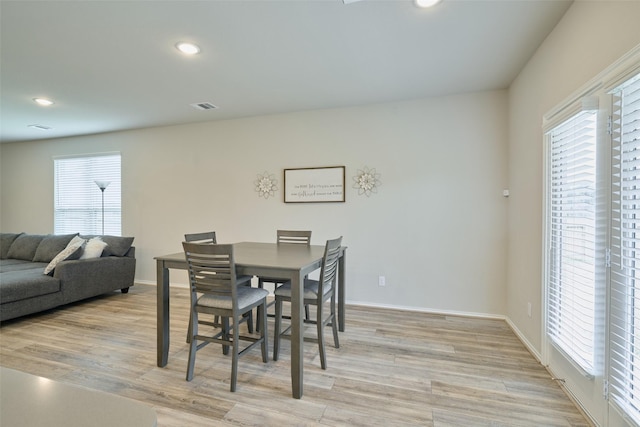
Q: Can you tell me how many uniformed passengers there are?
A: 0